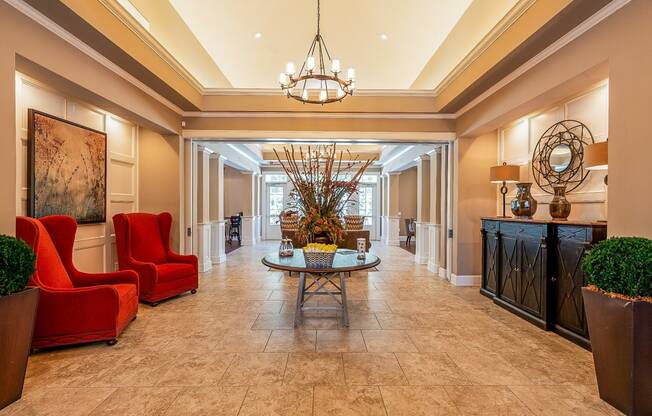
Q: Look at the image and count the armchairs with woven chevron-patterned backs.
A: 2